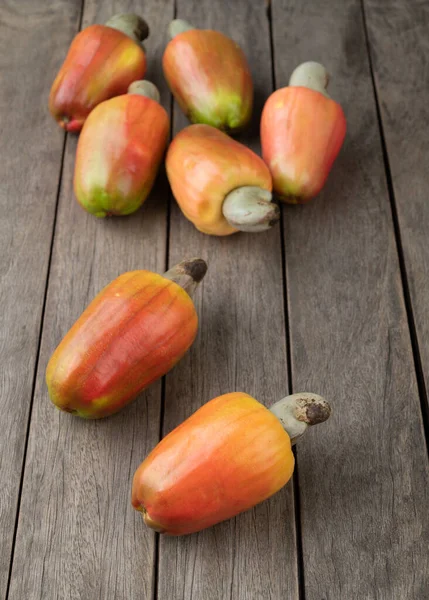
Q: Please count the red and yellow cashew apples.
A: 7